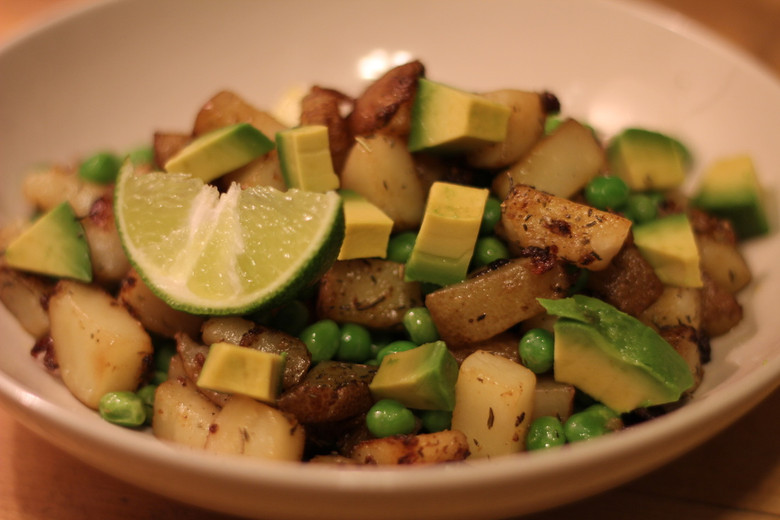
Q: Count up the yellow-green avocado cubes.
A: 12